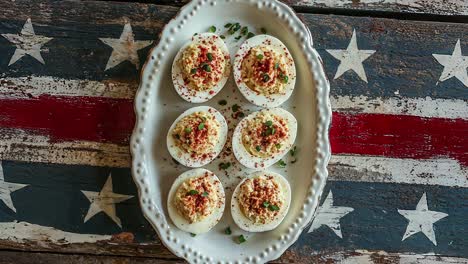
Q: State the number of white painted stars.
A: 8